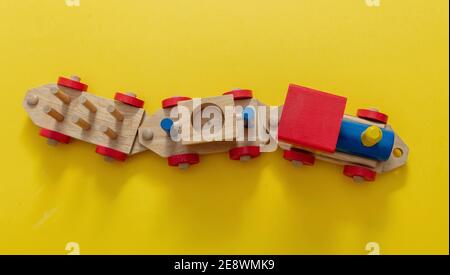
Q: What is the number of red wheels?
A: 11